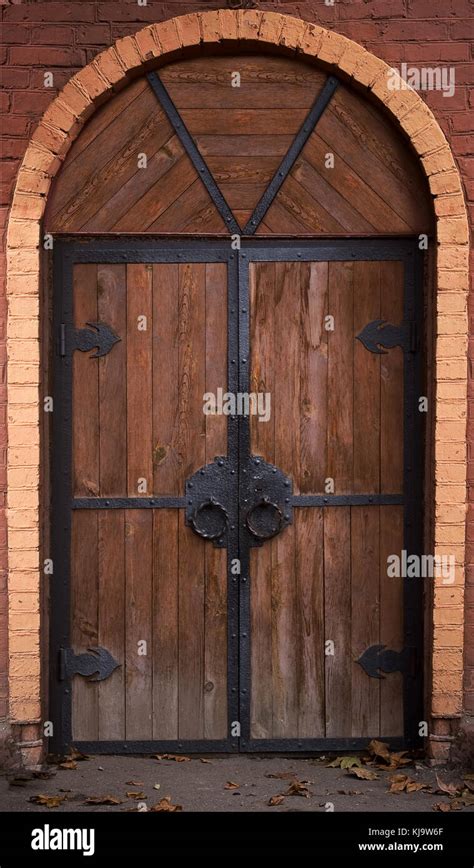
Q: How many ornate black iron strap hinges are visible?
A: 4